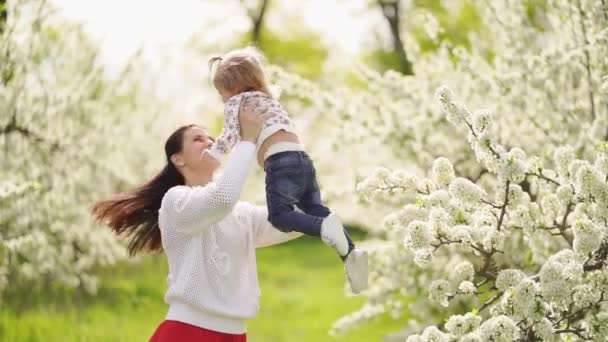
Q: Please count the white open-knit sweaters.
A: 1